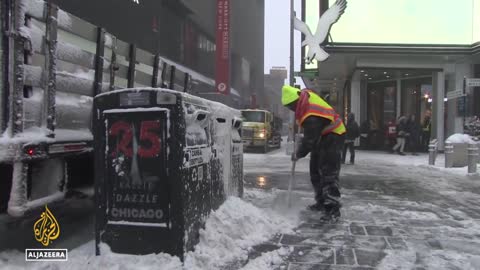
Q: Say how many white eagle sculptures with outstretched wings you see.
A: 1